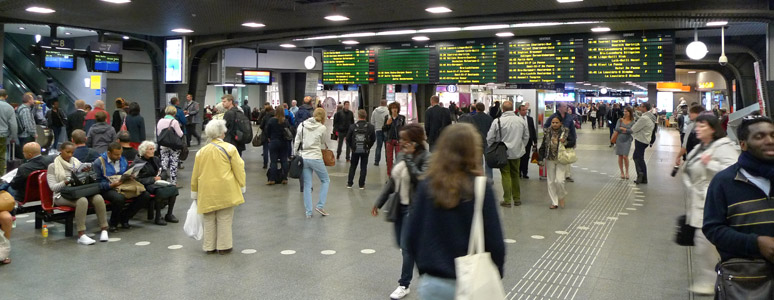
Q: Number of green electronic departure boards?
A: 5